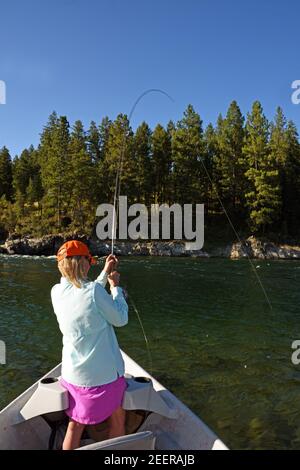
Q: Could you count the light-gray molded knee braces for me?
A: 2